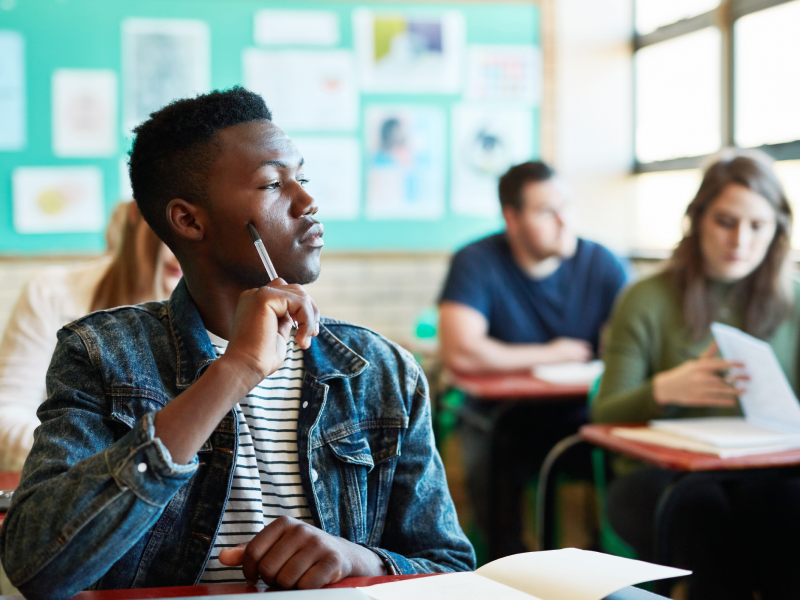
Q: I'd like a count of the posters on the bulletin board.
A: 12